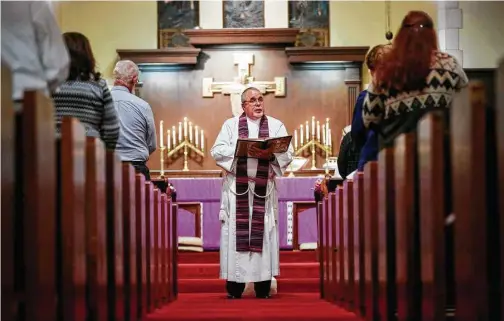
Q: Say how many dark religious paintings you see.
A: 3